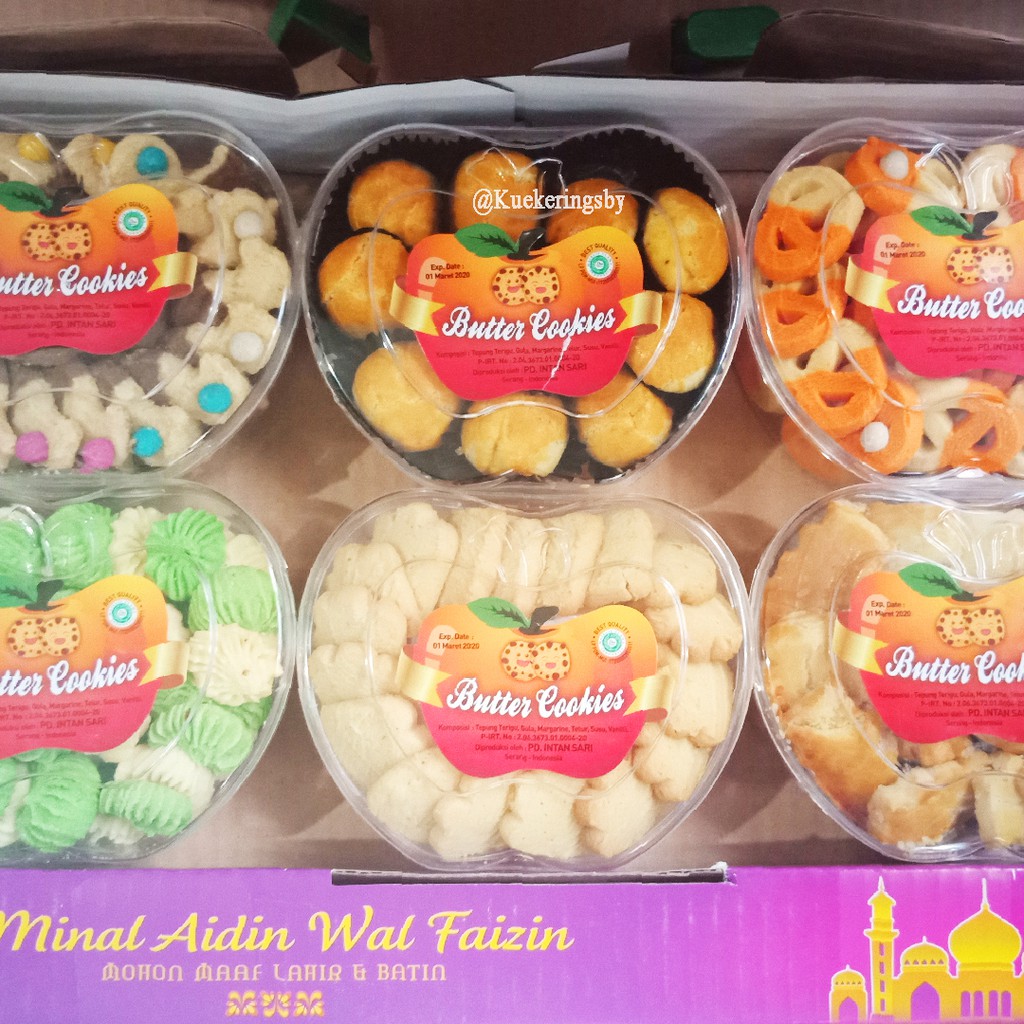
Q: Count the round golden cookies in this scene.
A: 9